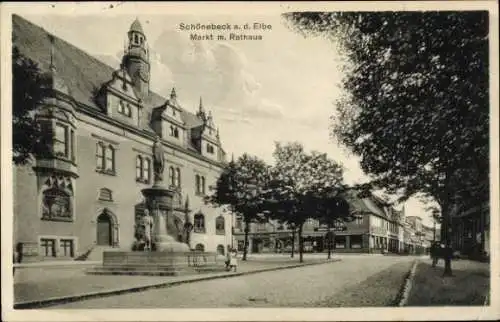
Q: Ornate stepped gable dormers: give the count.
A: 3